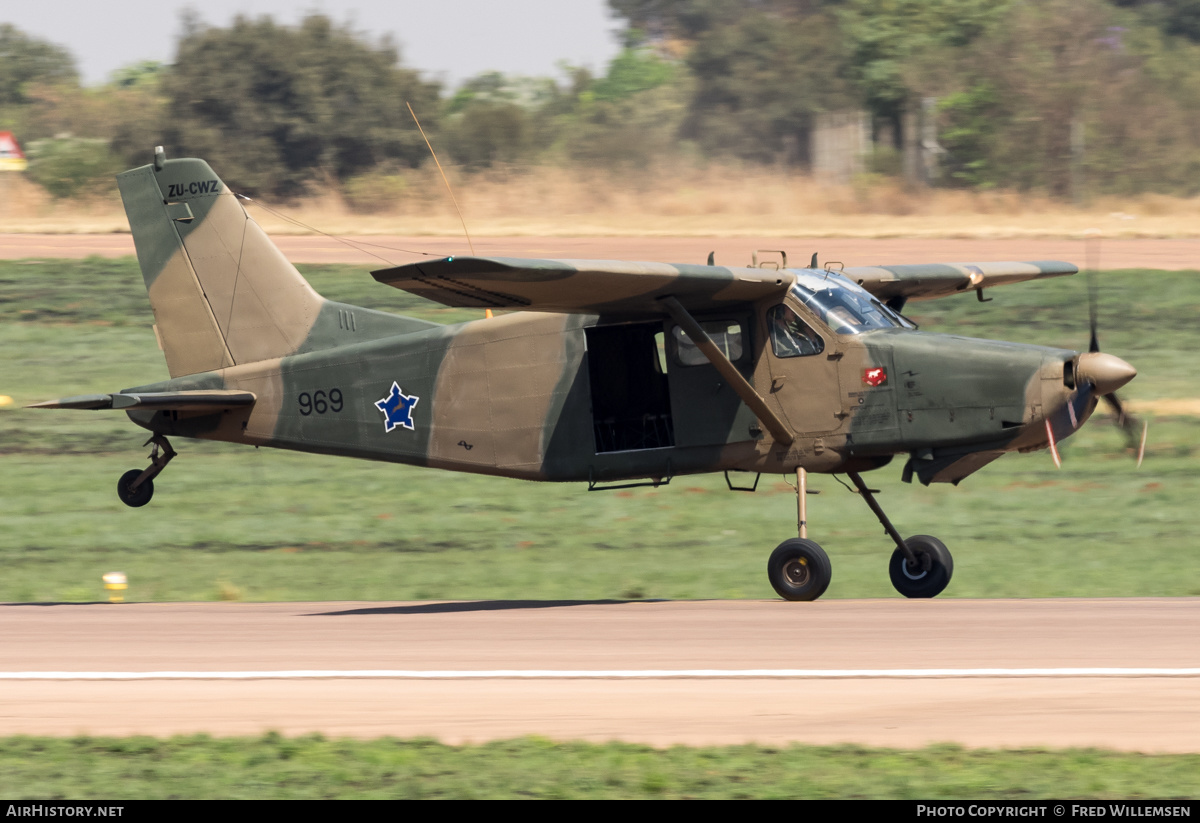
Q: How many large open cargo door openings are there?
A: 1